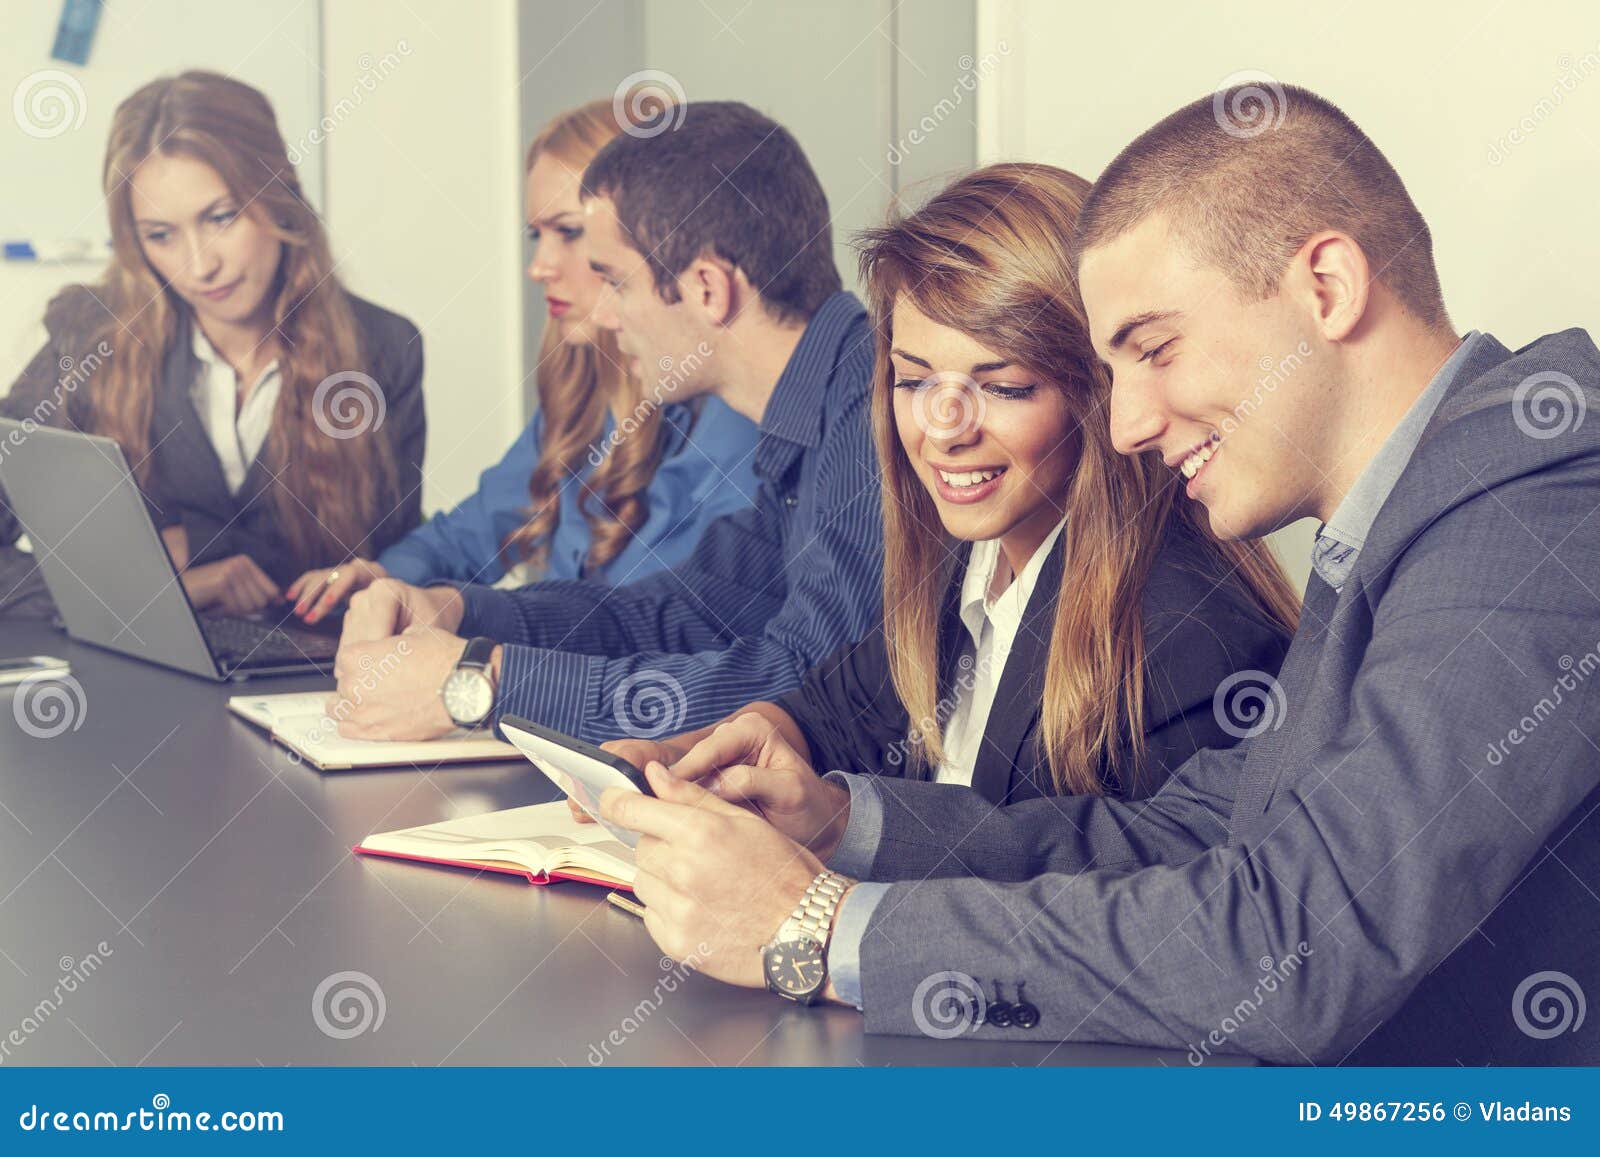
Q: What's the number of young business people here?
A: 5